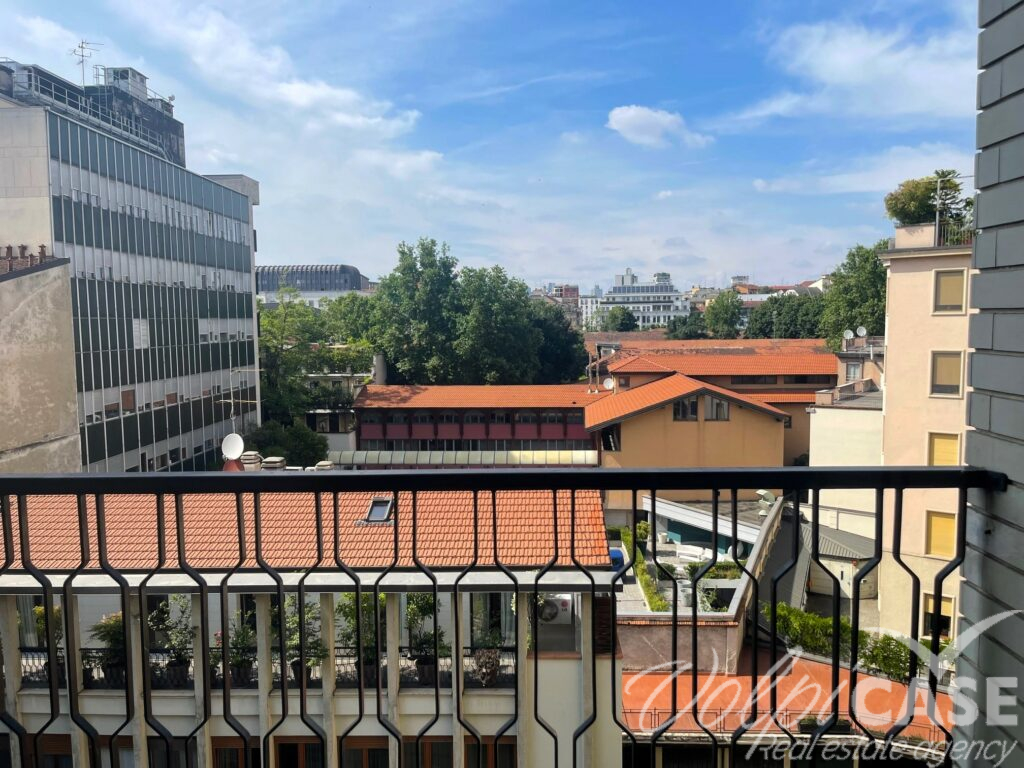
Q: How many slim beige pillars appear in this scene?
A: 10